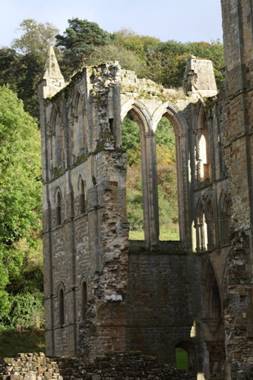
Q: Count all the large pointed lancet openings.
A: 2